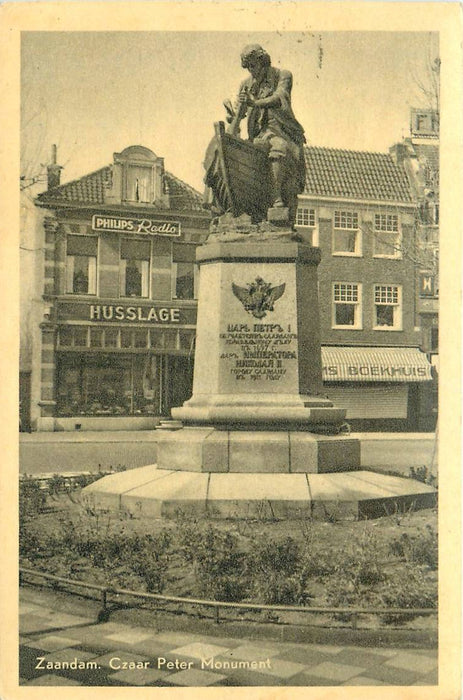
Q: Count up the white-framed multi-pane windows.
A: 5